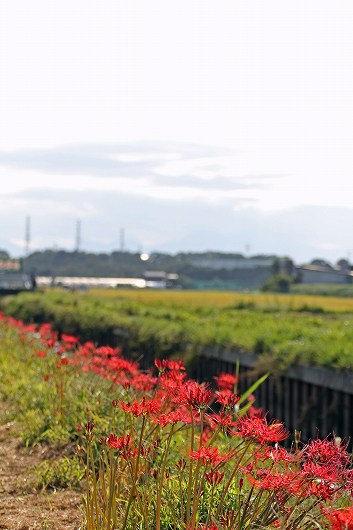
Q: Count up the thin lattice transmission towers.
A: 3